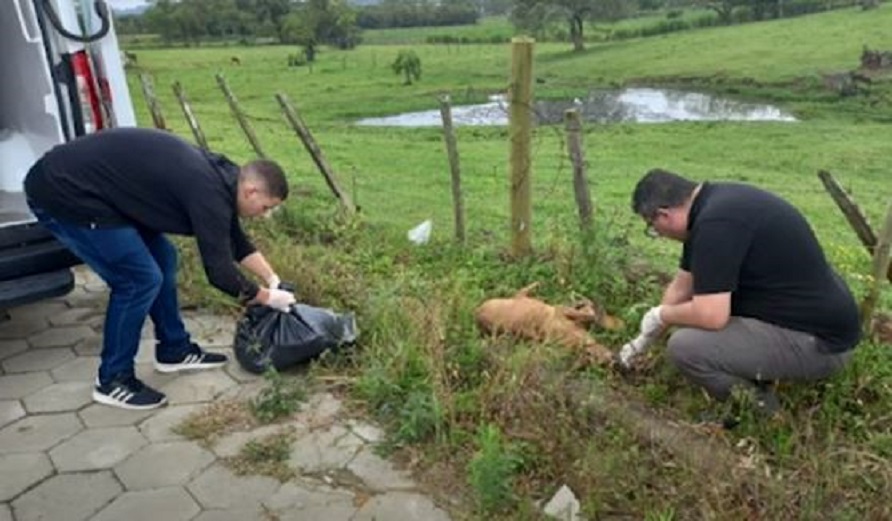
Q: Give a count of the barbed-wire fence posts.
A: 9